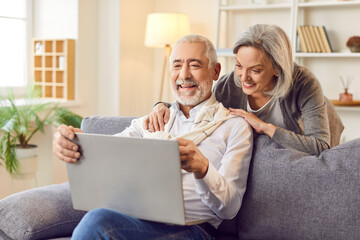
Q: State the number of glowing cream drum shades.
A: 1